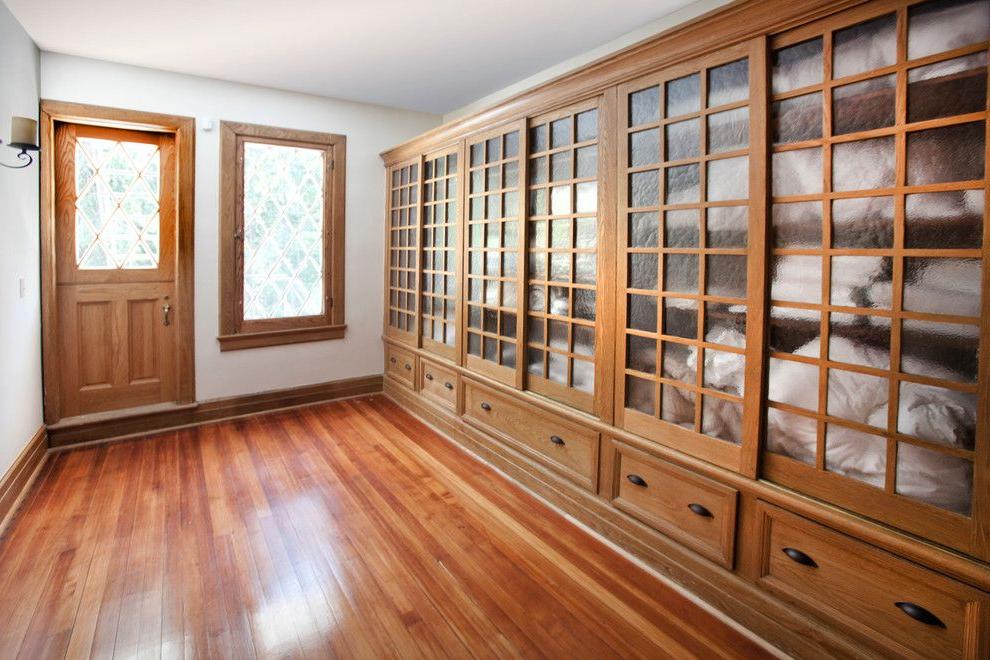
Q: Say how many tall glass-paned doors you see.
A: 6